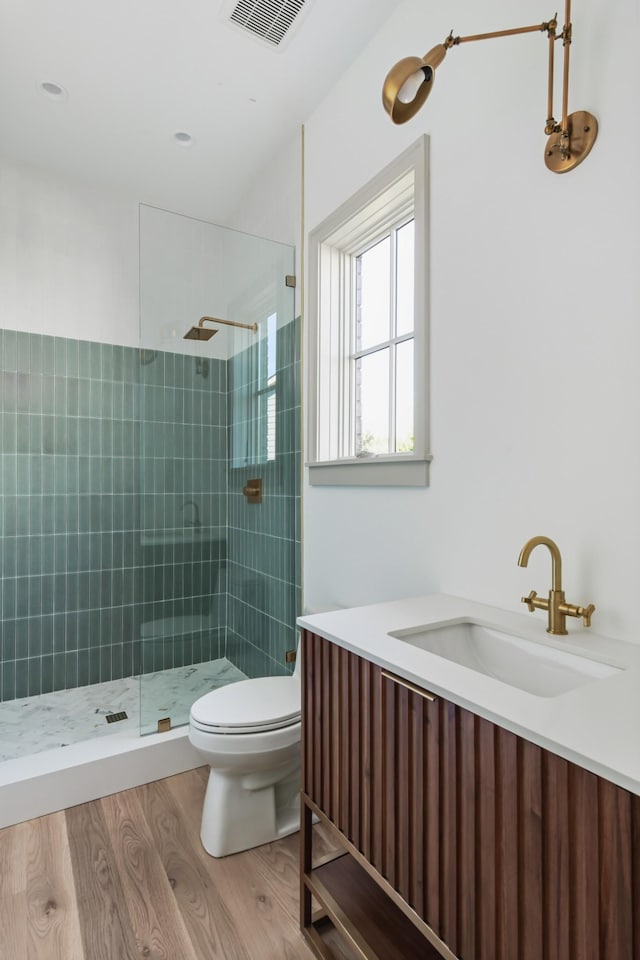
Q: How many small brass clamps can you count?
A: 3